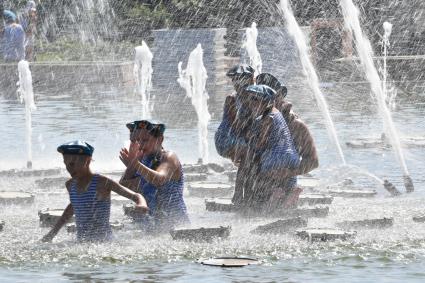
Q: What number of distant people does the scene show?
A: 2